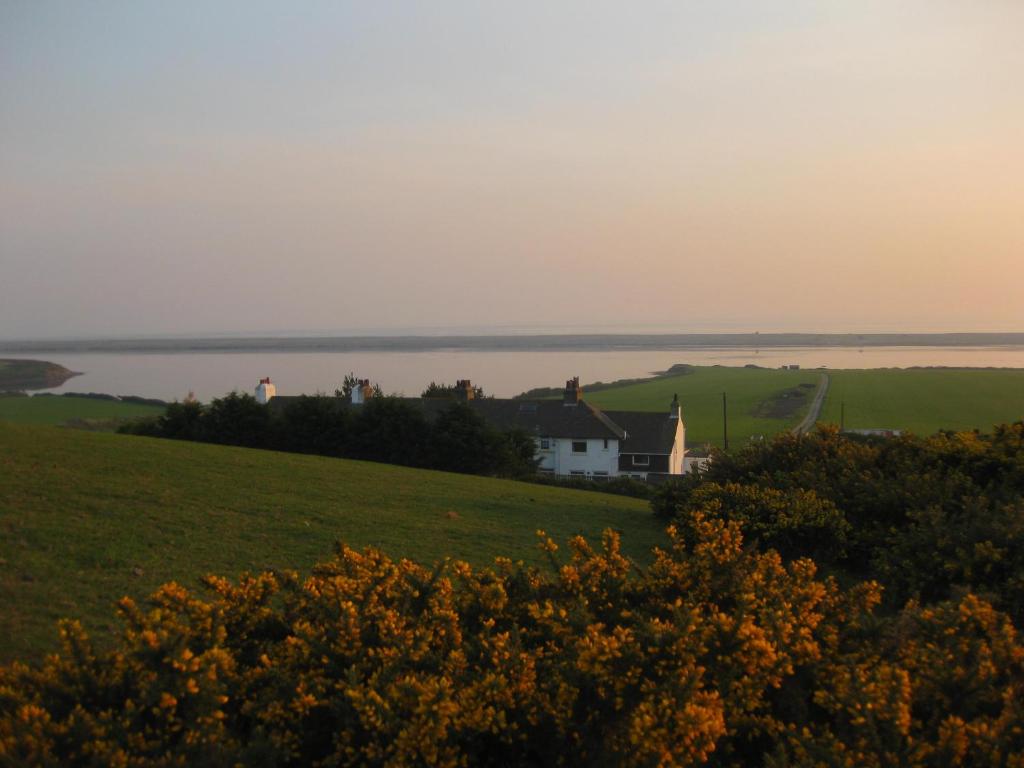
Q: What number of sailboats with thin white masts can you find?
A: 0